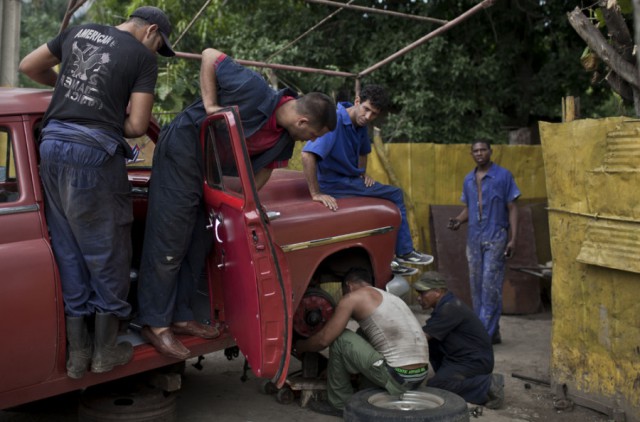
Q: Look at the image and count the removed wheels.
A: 1